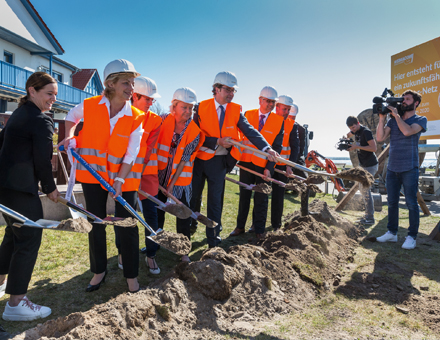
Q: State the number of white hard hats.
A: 7